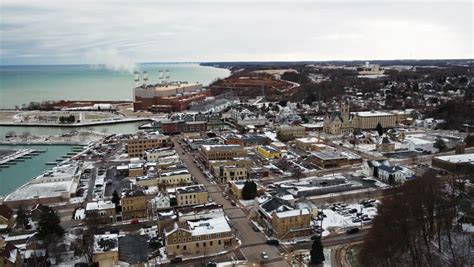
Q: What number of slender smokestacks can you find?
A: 4